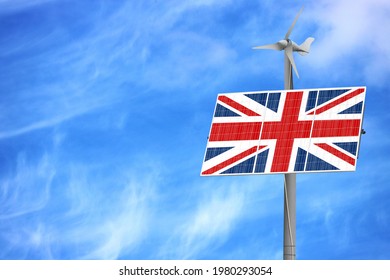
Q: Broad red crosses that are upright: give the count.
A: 1